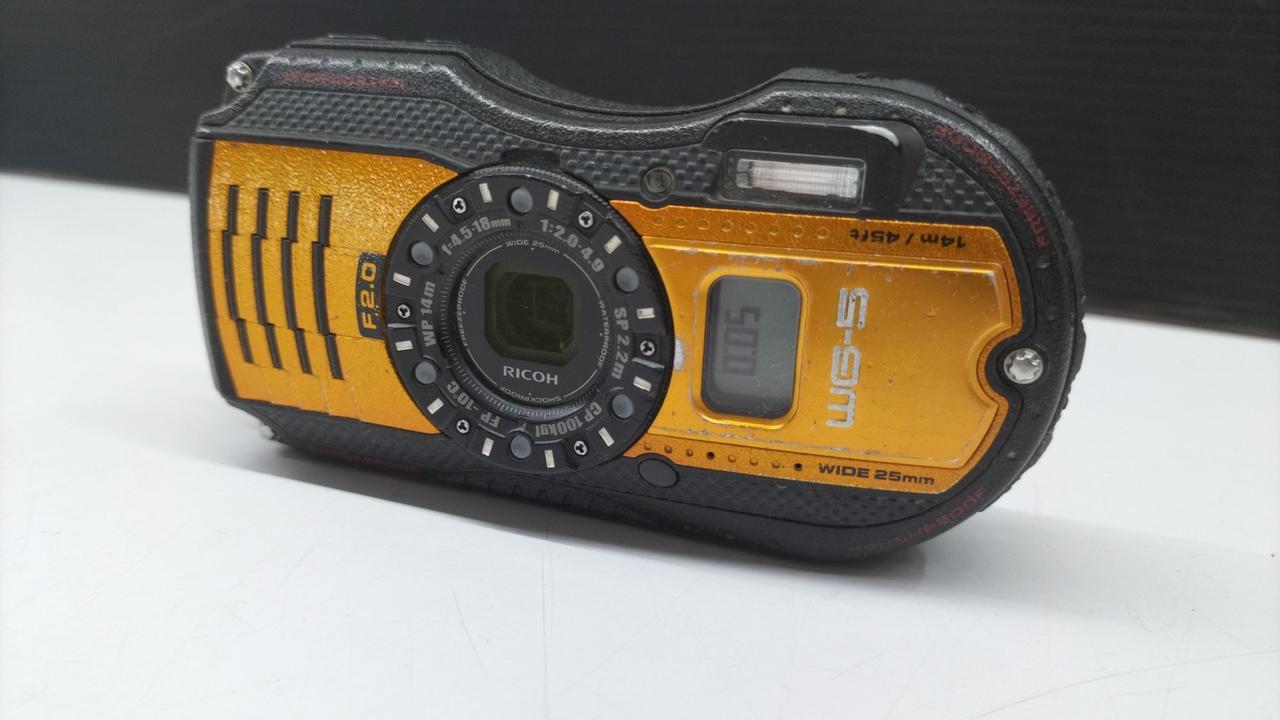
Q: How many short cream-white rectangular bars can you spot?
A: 12